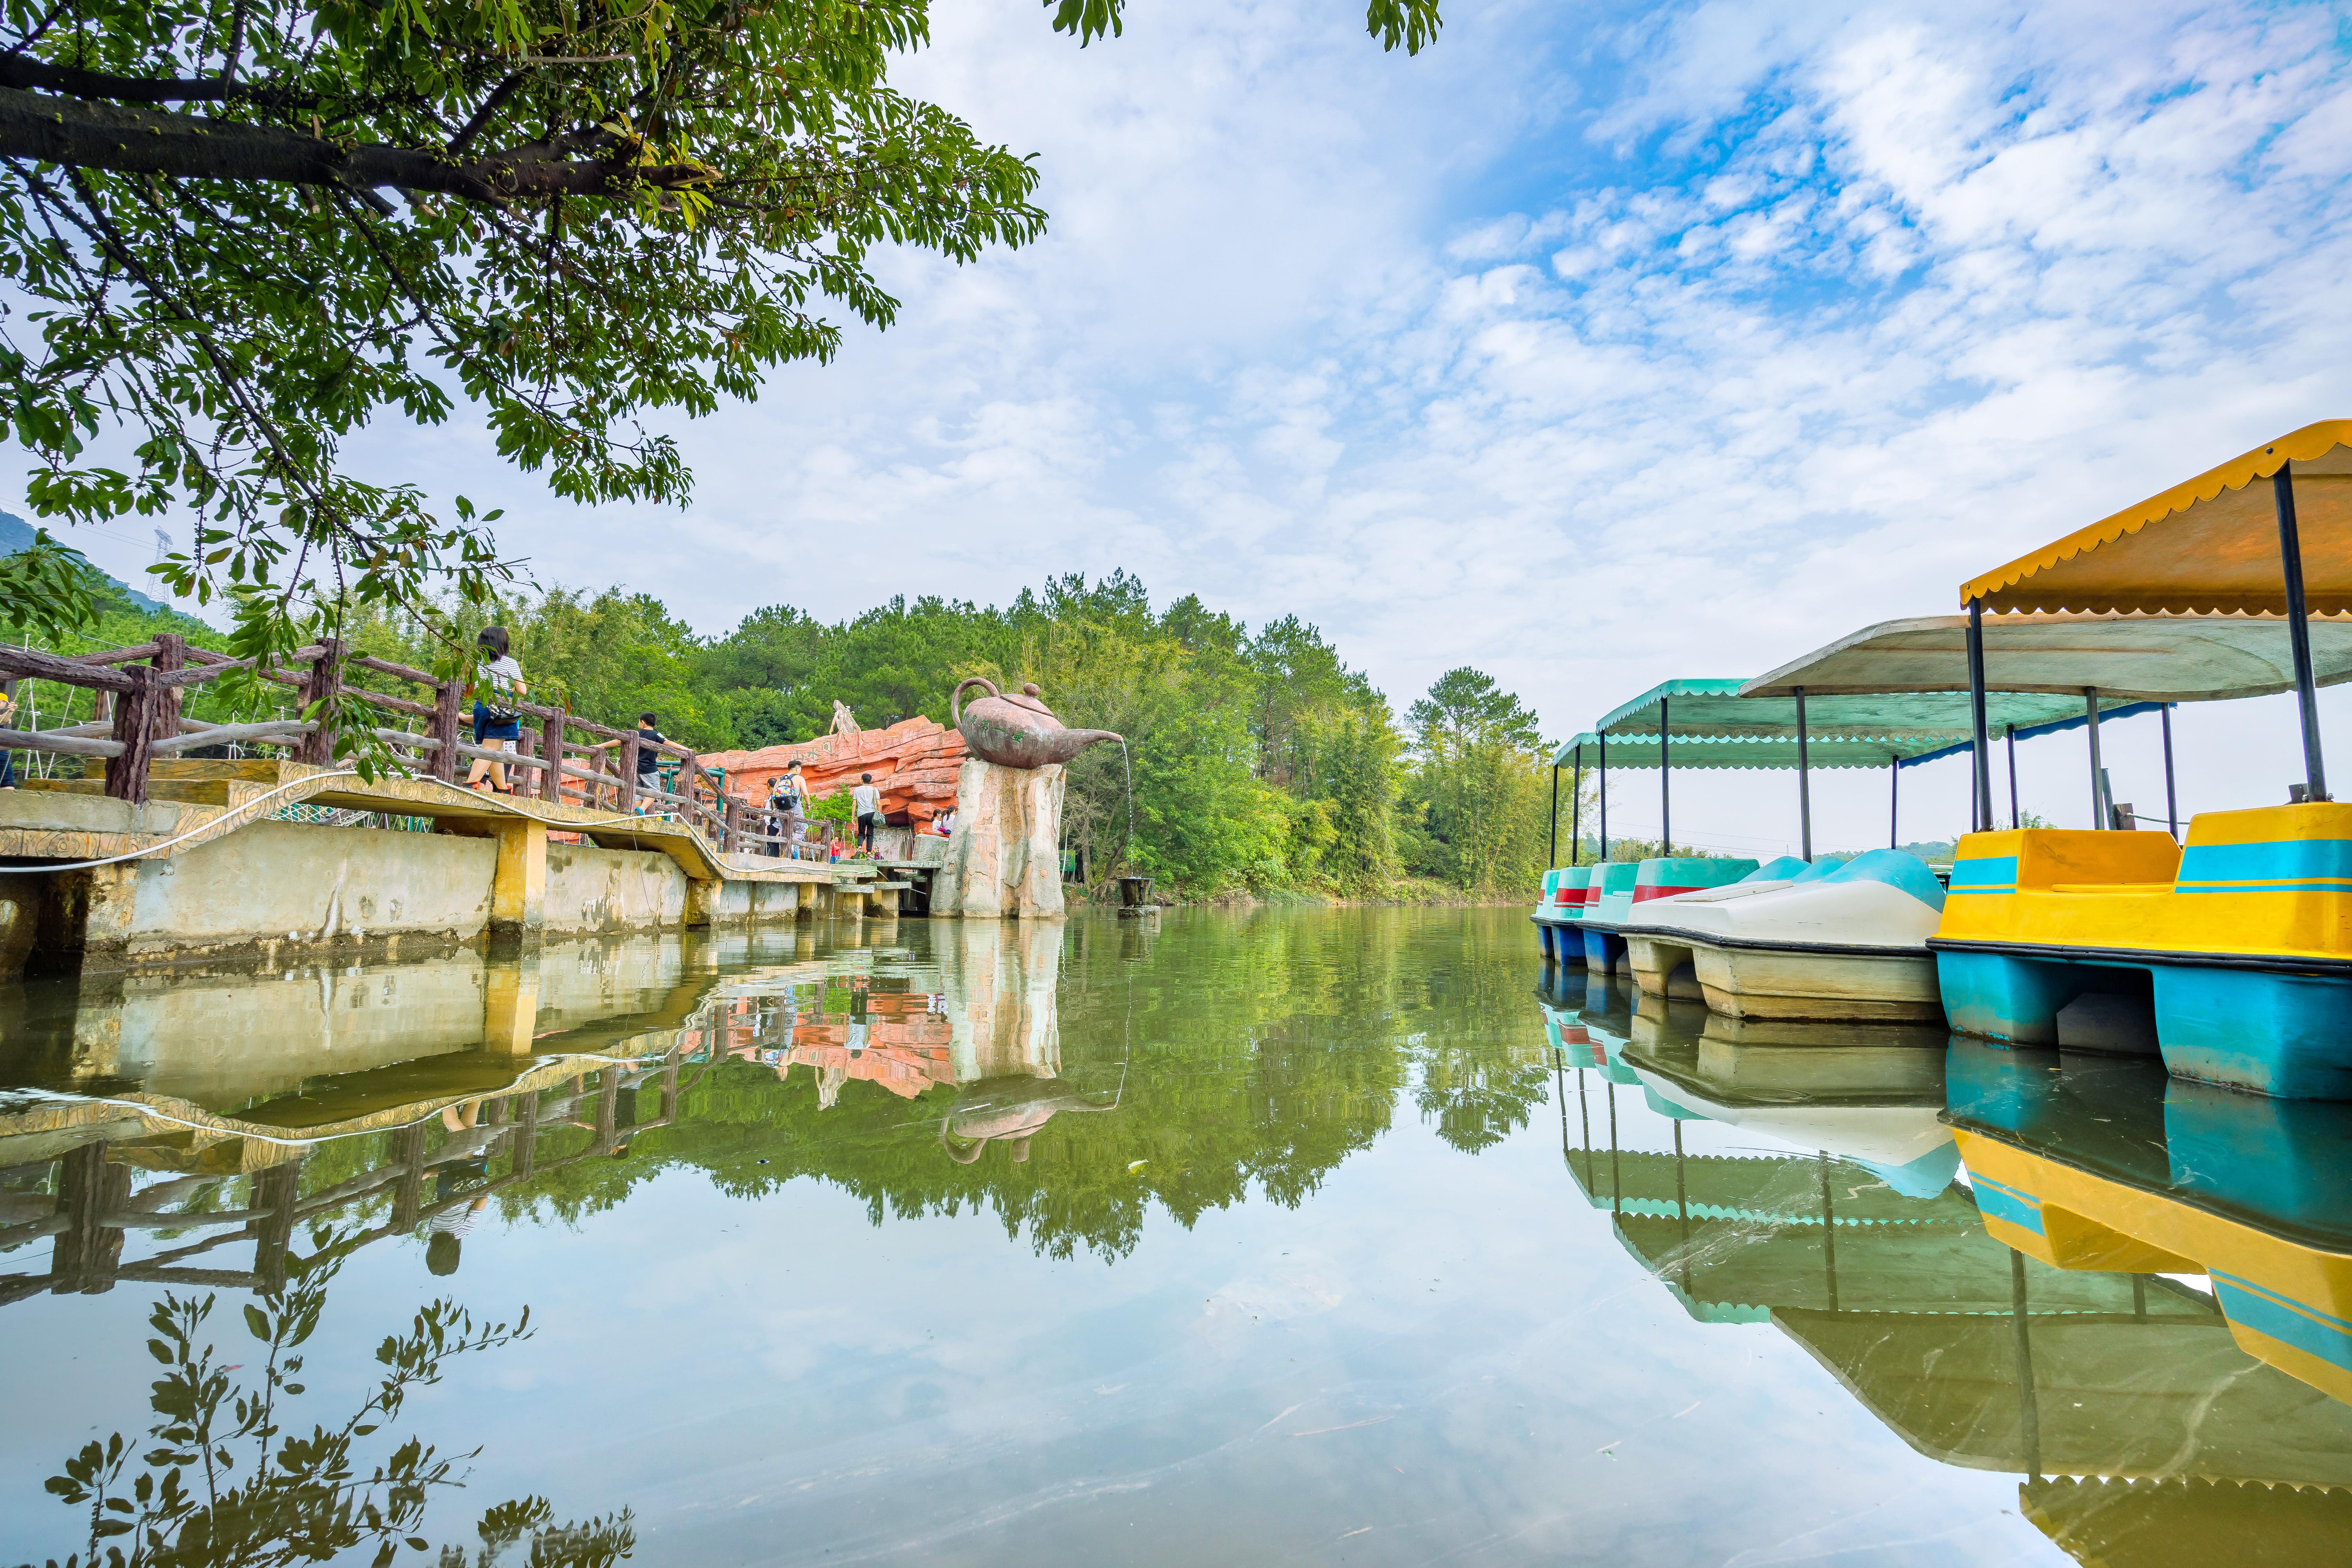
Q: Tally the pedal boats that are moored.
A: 4